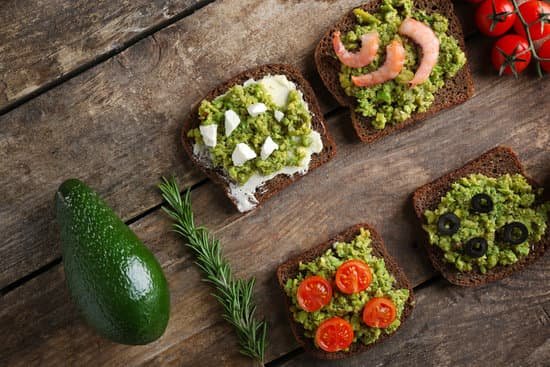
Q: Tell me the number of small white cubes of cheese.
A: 6